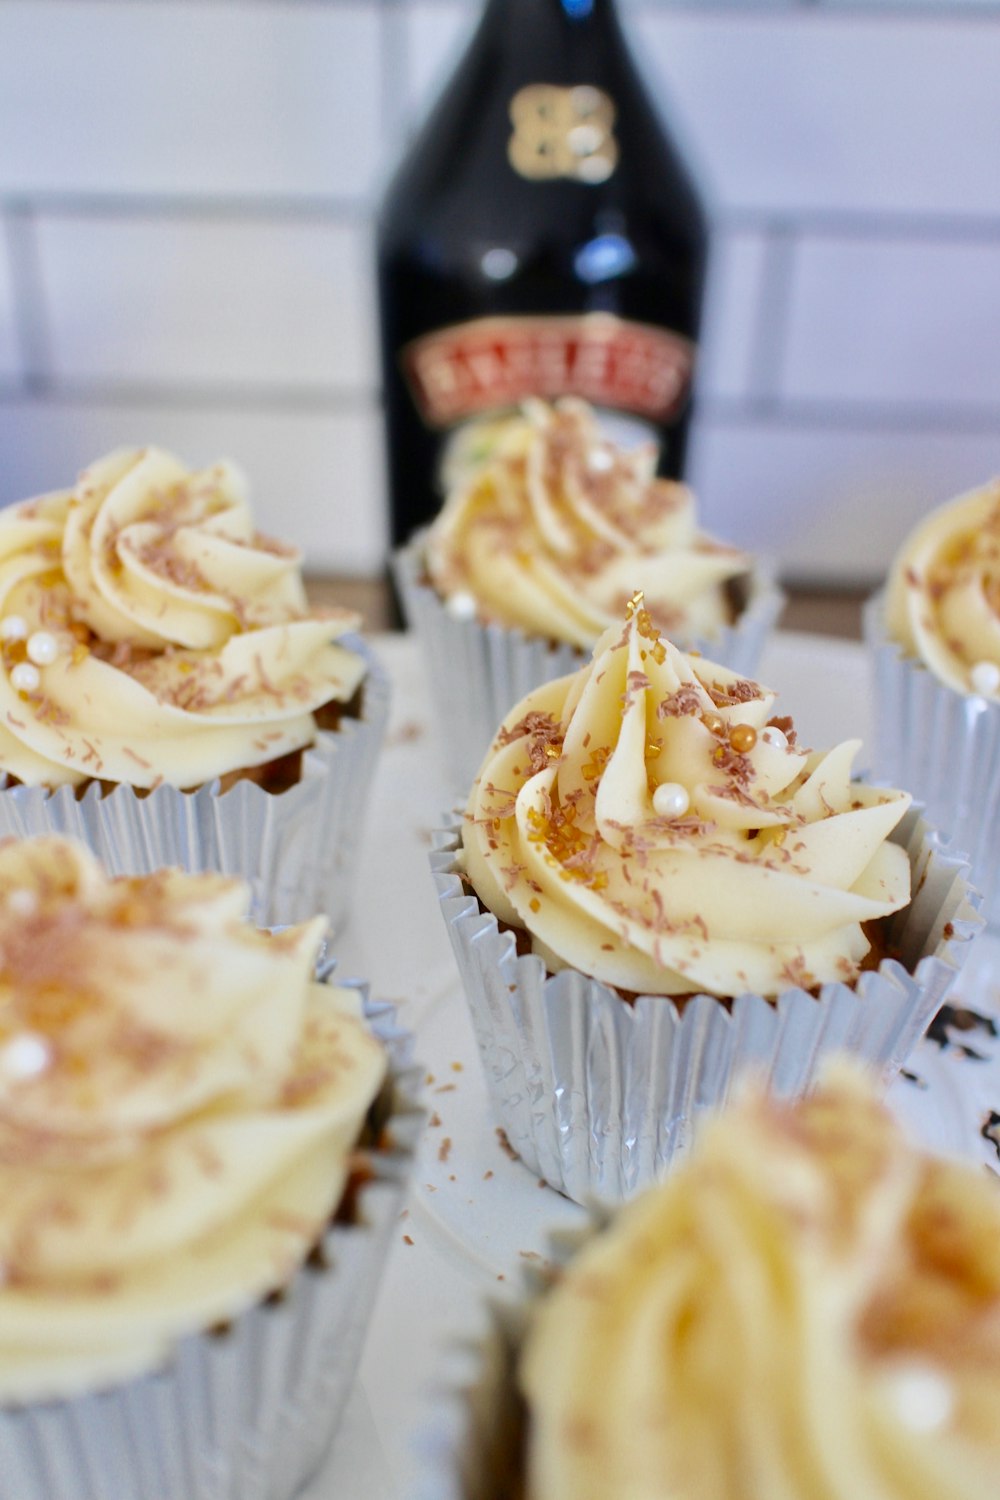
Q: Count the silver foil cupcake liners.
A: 6